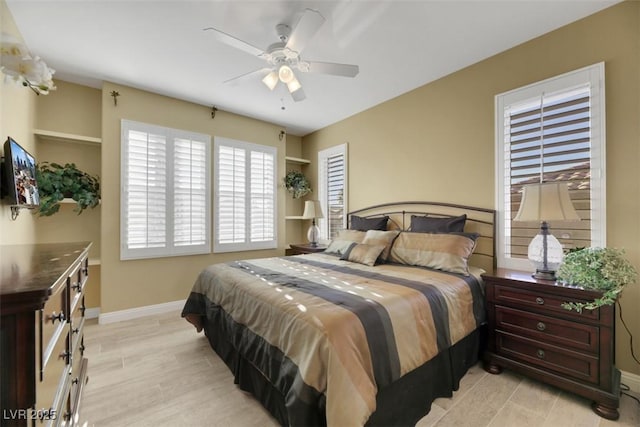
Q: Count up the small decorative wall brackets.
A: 3